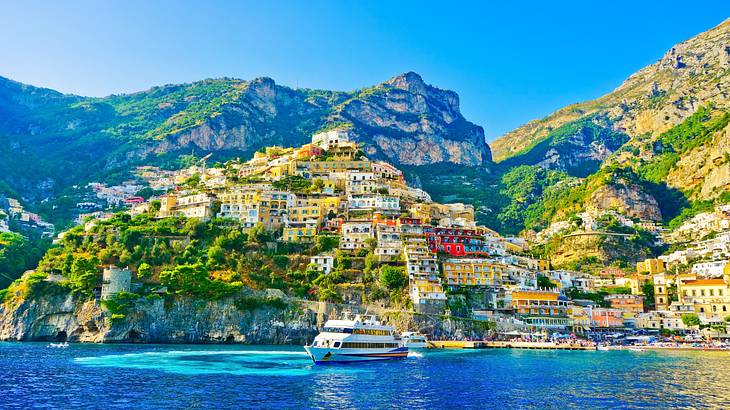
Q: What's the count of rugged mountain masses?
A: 2